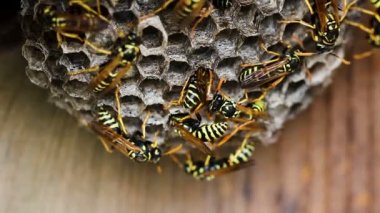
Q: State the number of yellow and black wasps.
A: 11